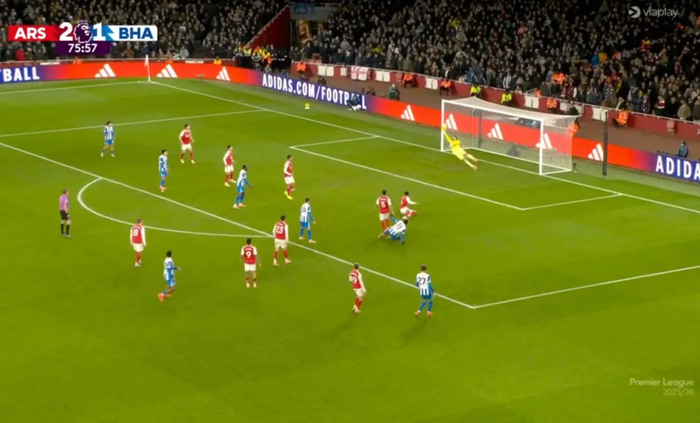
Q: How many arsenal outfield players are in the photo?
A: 9